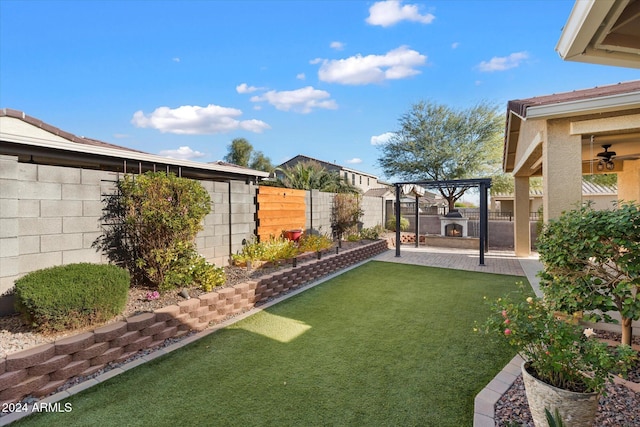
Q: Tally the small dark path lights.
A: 3